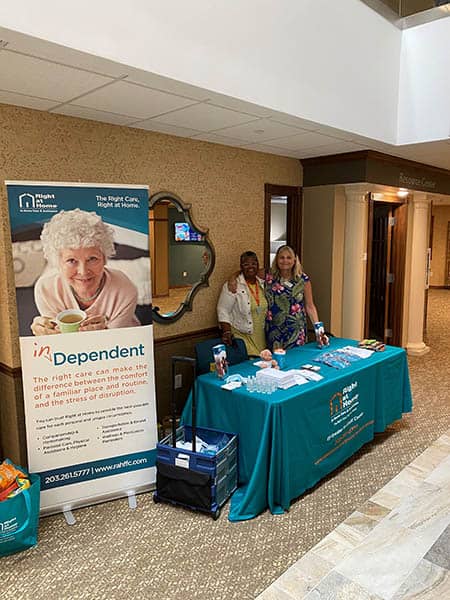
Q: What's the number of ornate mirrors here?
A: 1